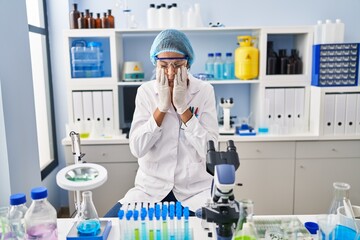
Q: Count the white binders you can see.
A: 12